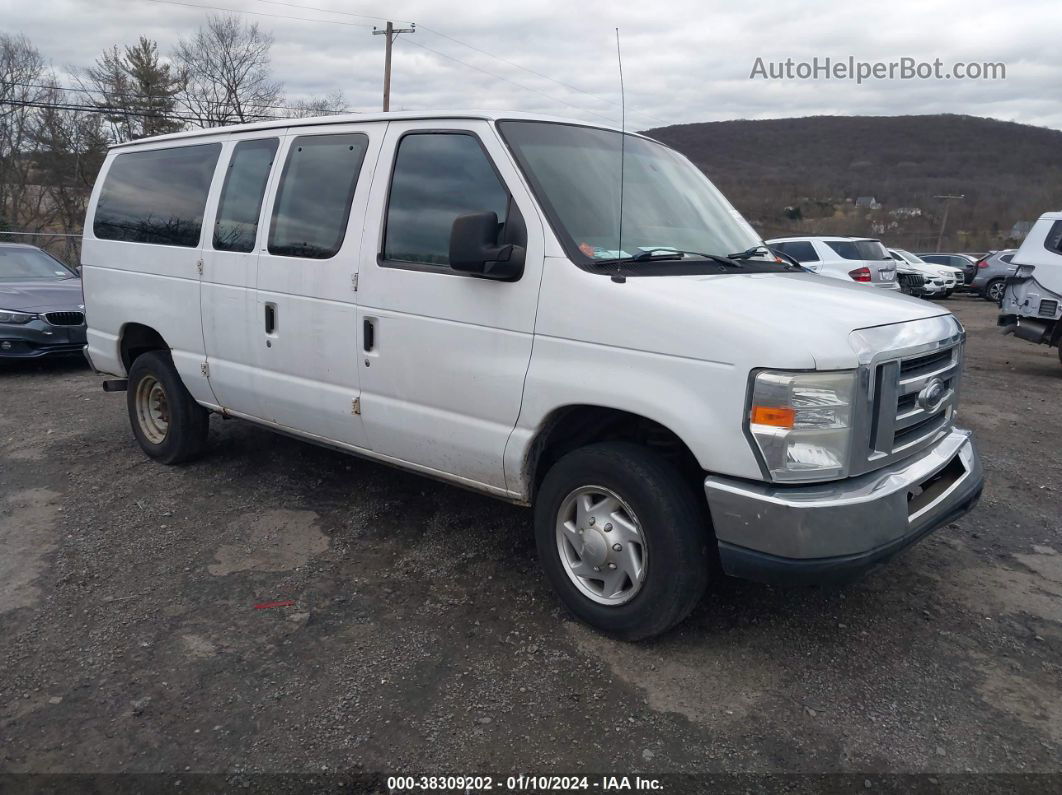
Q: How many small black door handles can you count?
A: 2